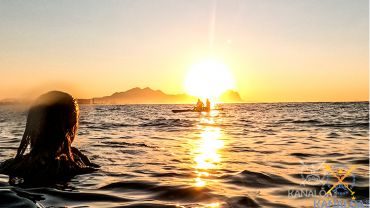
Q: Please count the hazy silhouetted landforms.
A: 2